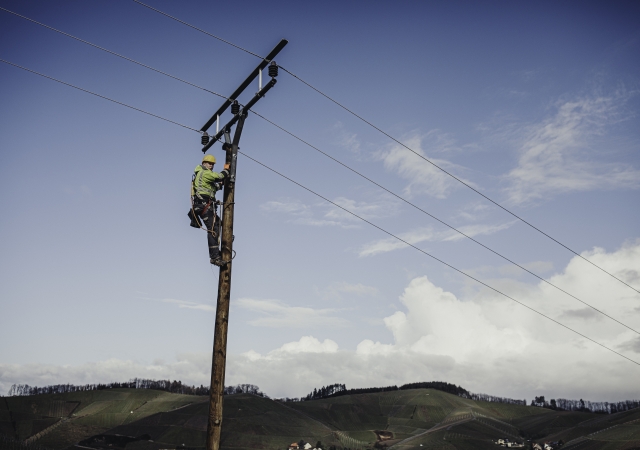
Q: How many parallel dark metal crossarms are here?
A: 2